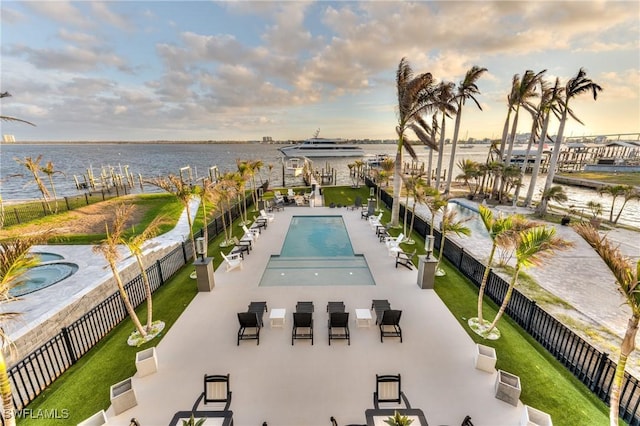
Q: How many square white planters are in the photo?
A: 6